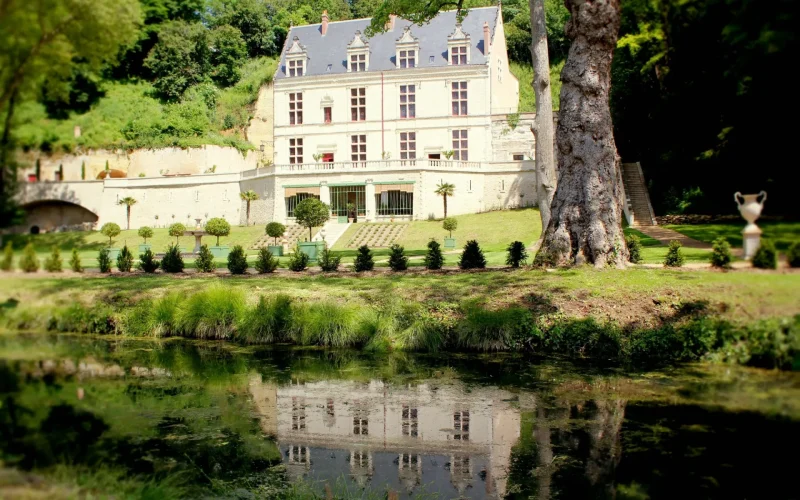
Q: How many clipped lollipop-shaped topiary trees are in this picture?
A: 7